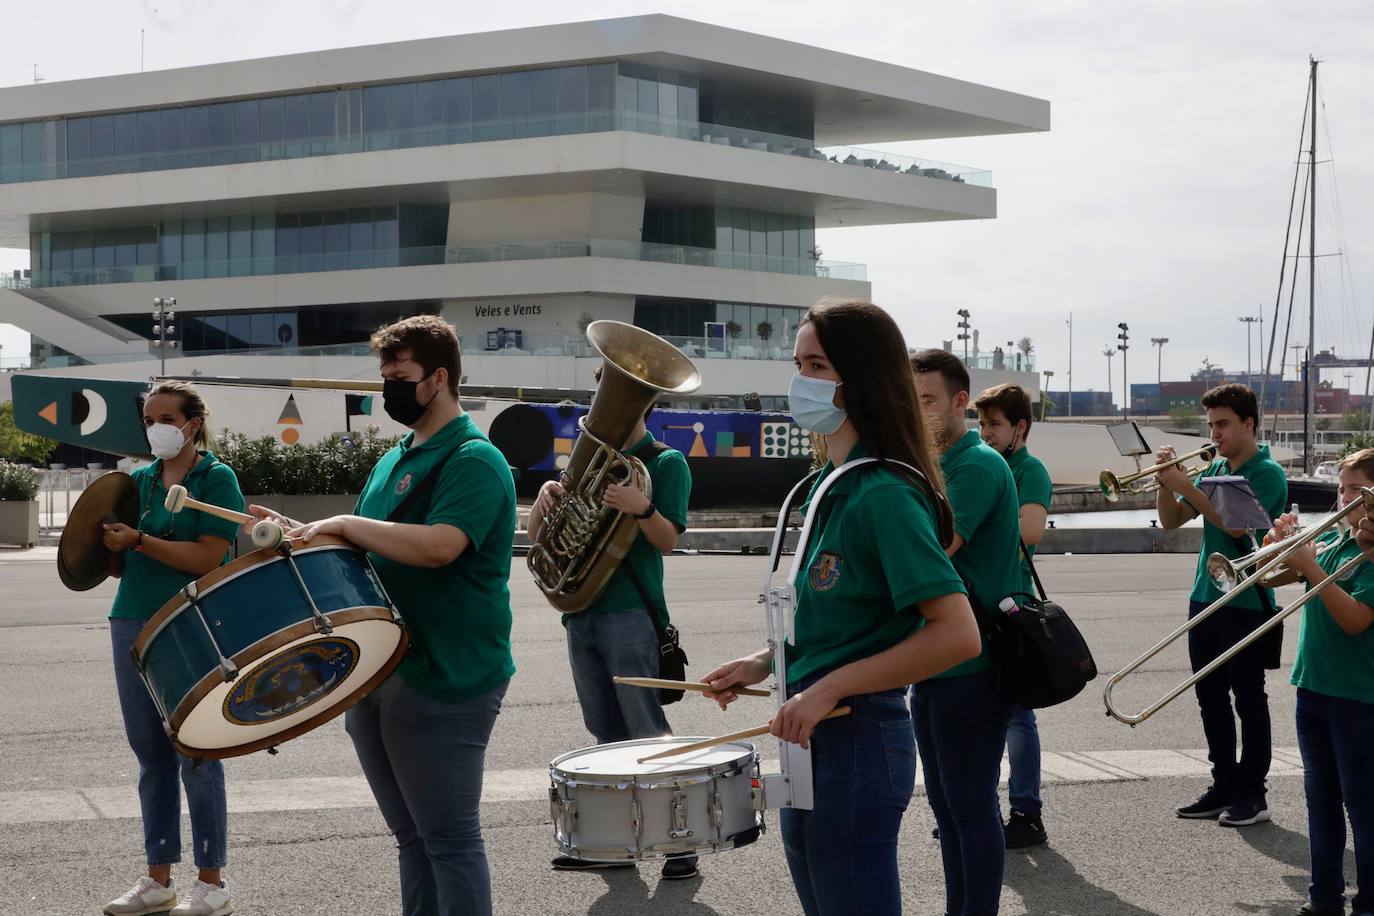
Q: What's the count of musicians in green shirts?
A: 8